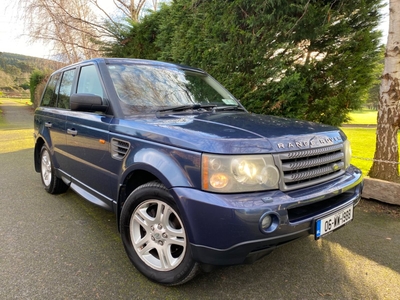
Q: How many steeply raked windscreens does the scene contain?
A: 1